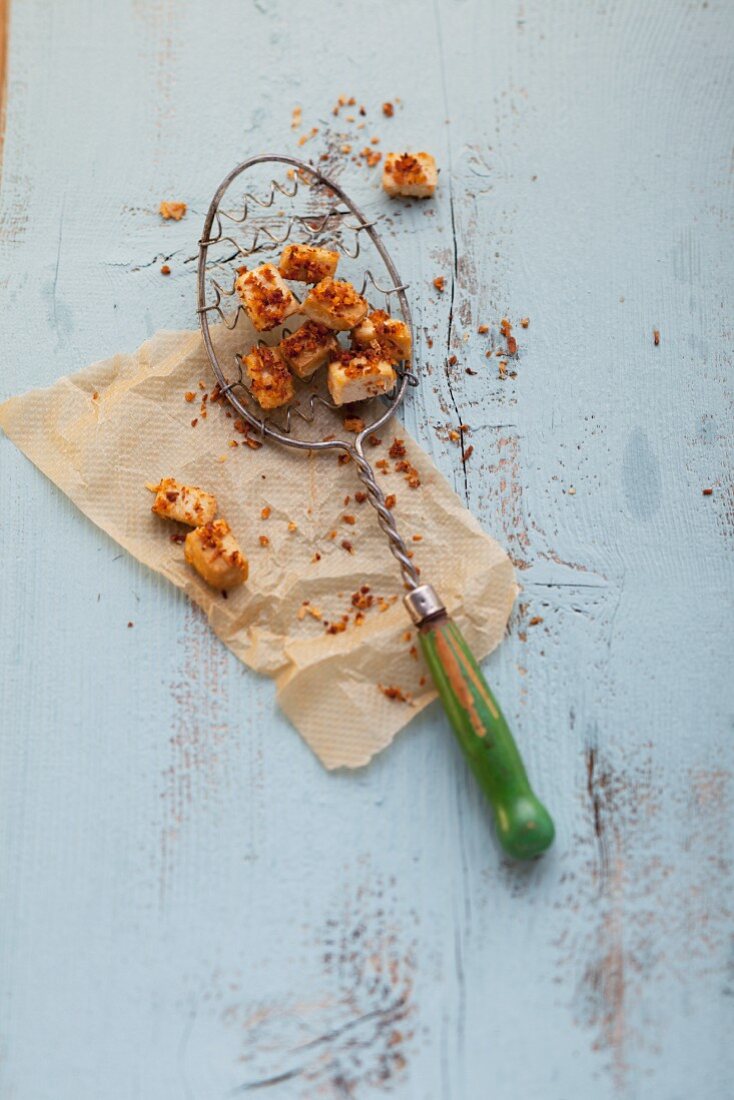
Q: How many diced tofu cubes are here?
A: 10